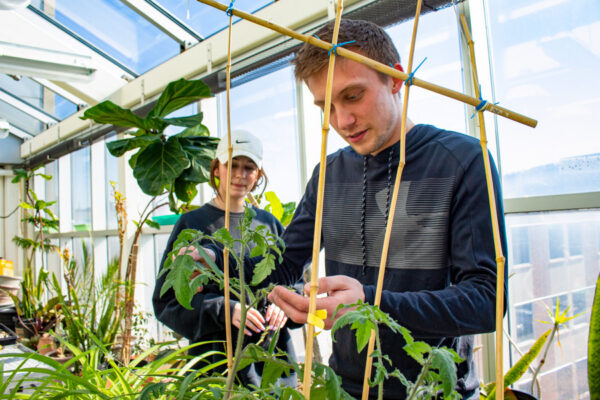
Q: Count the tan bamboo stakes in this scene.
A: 5